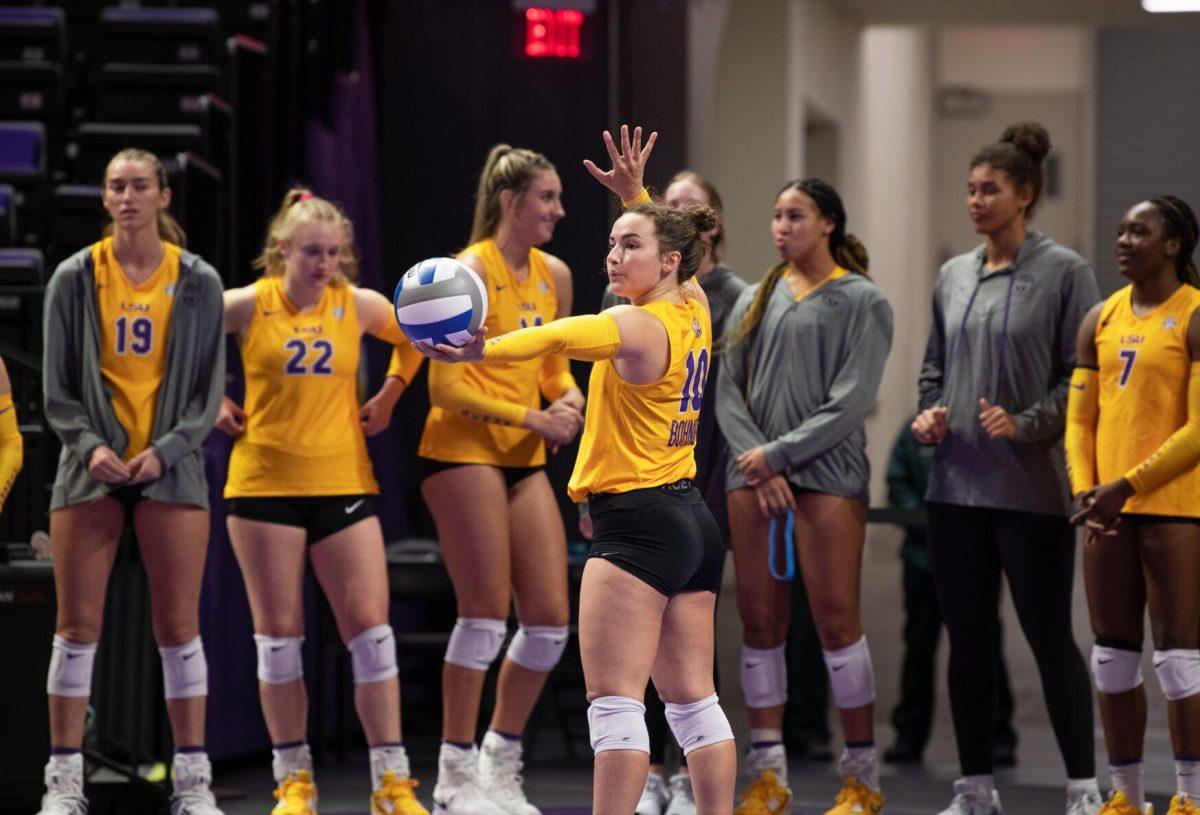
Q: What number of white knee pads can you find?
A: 12